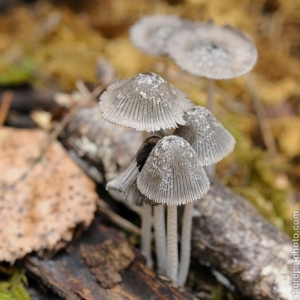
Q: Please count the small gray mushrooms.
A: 6